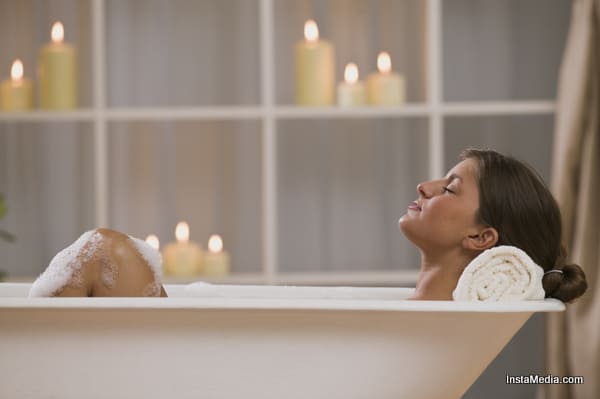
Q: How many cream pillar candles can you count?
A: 8